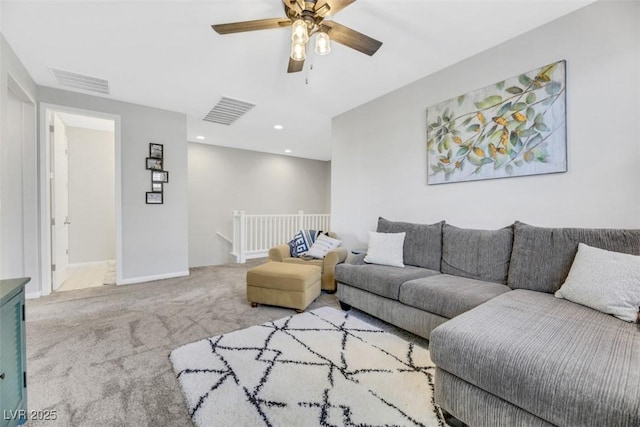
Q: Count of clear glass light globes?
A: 3